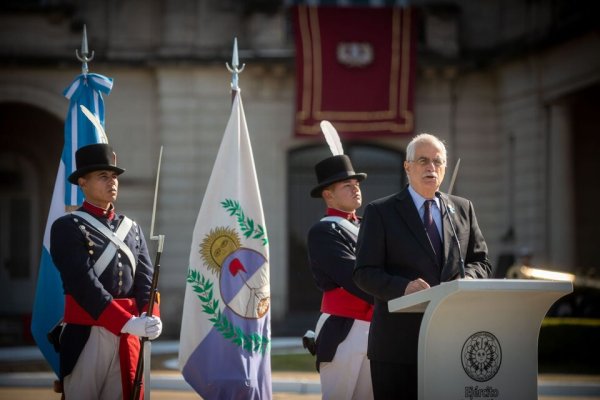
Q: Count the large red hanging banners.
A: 1